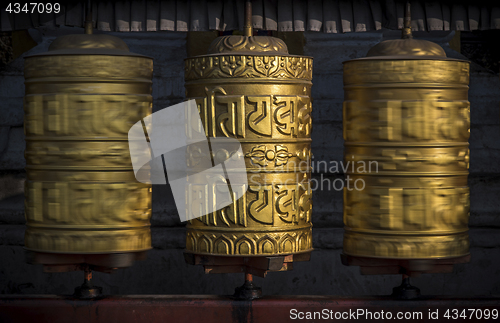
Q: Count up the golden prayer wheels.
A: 3